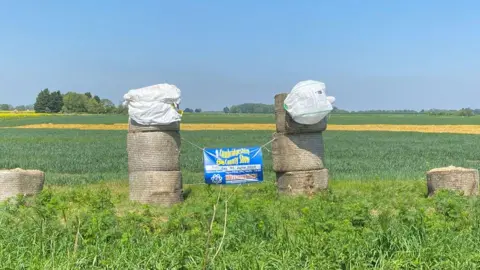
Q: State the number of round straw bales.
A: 8